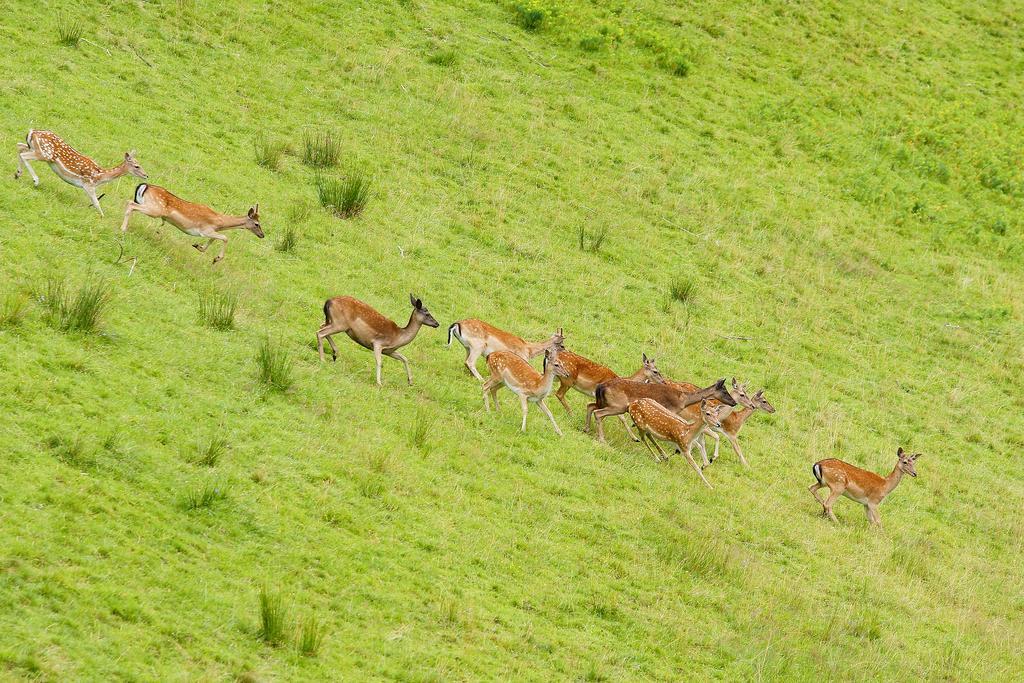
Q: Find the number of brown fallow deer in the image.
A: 11